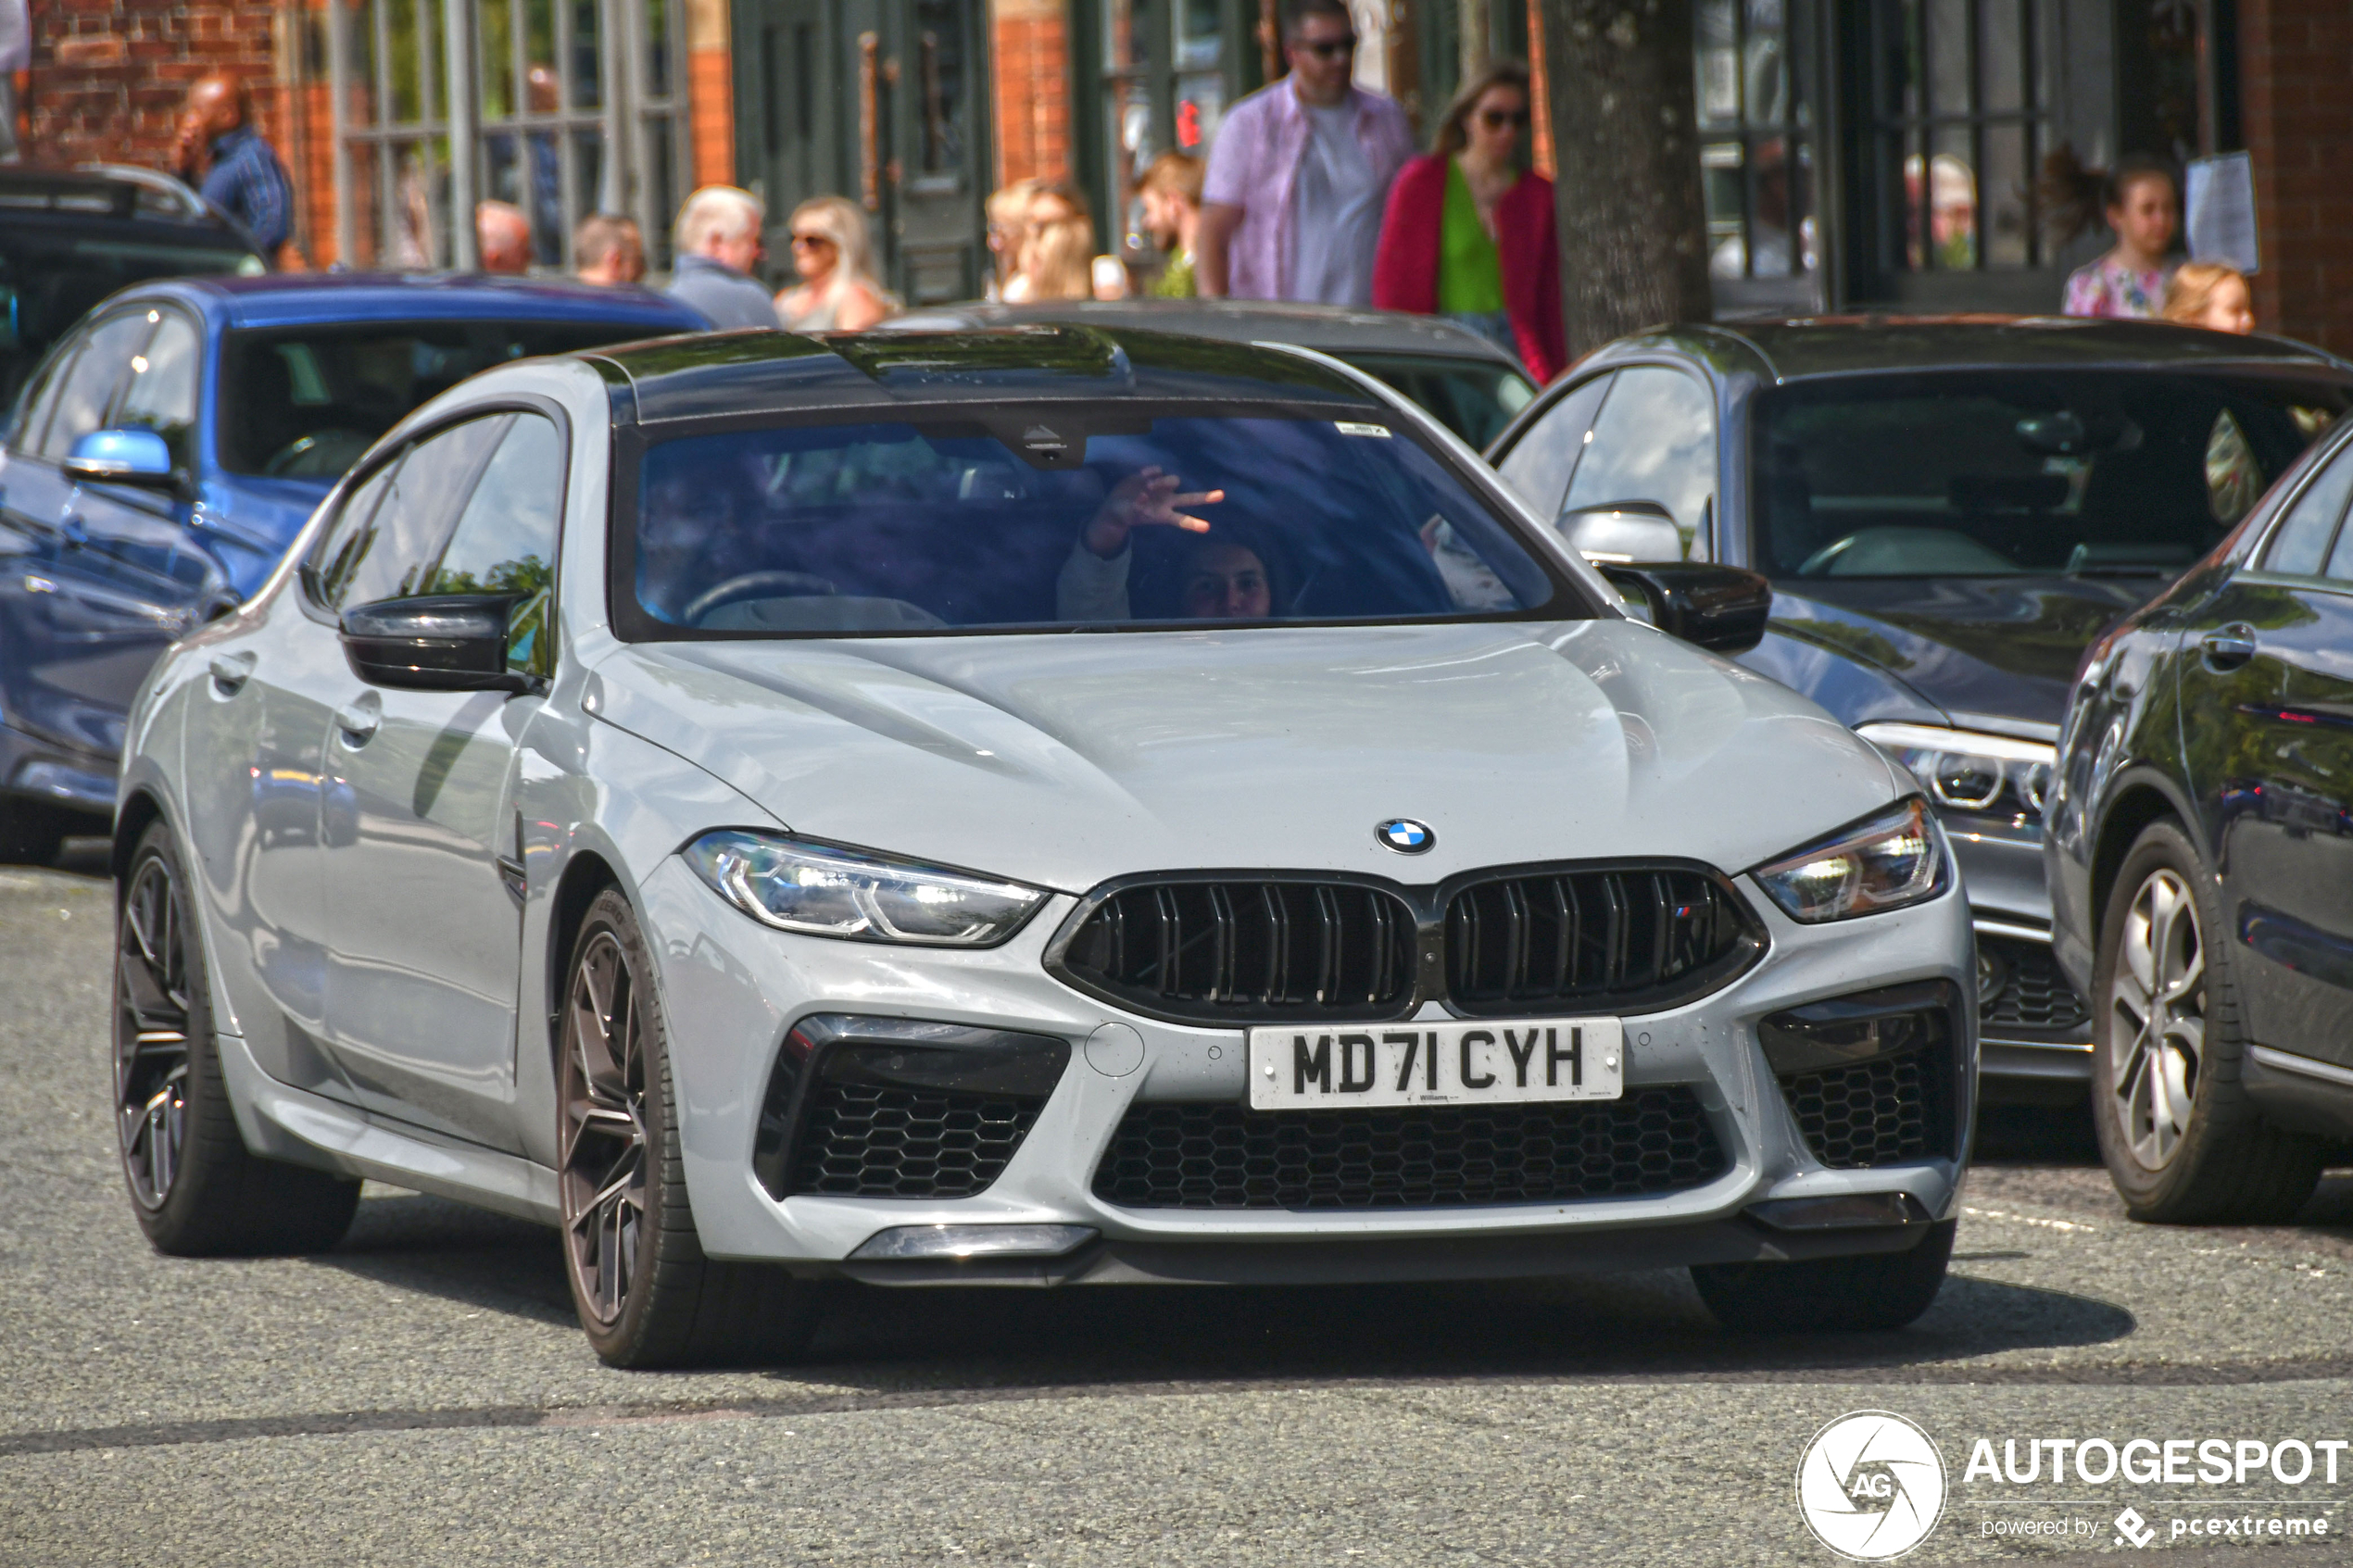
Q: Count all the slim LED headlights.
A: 2